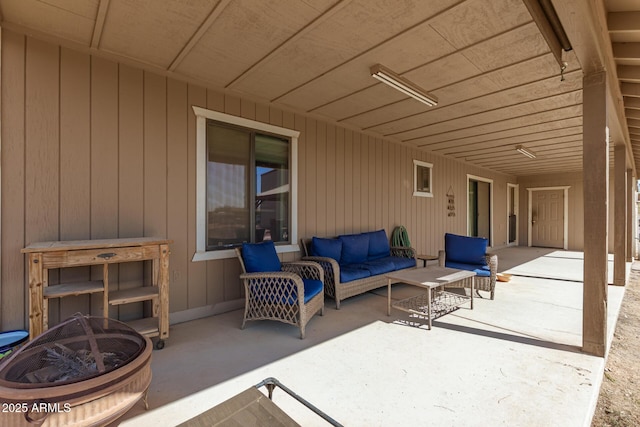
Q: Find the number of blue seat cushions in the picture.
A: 5